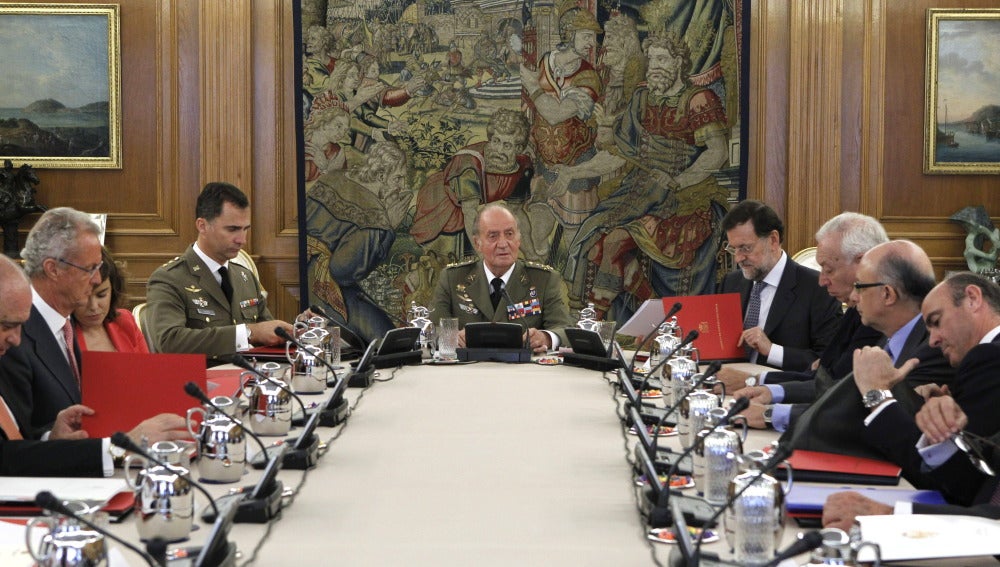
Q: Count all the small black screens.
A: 13